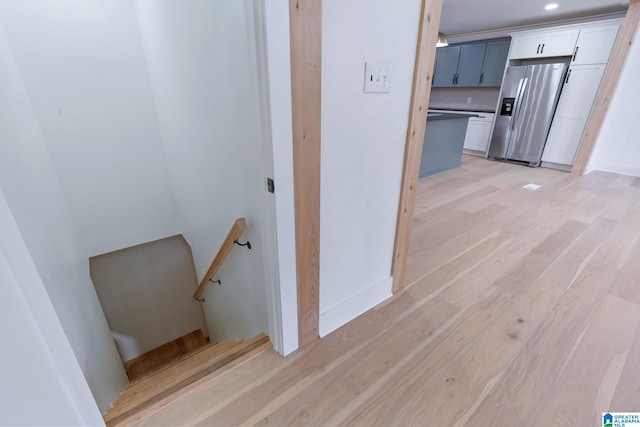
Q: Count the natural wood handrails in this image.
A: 1